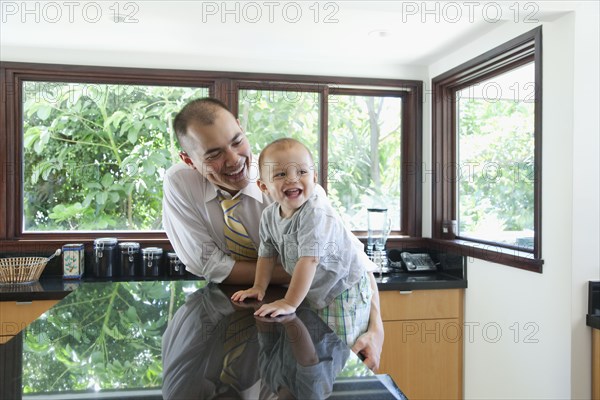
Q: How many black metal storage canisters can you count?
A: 4